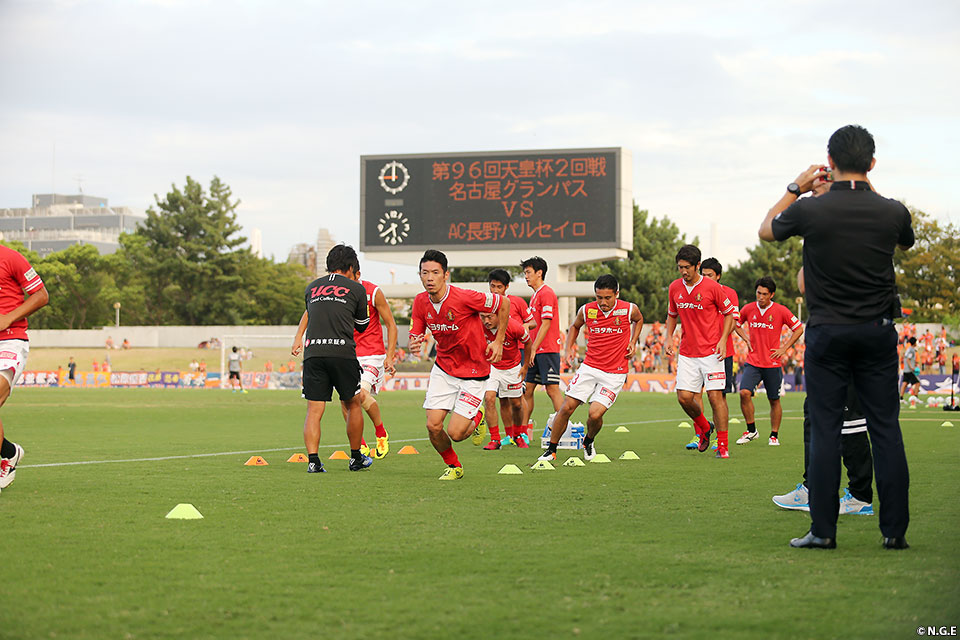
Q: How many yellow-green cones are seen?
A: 10